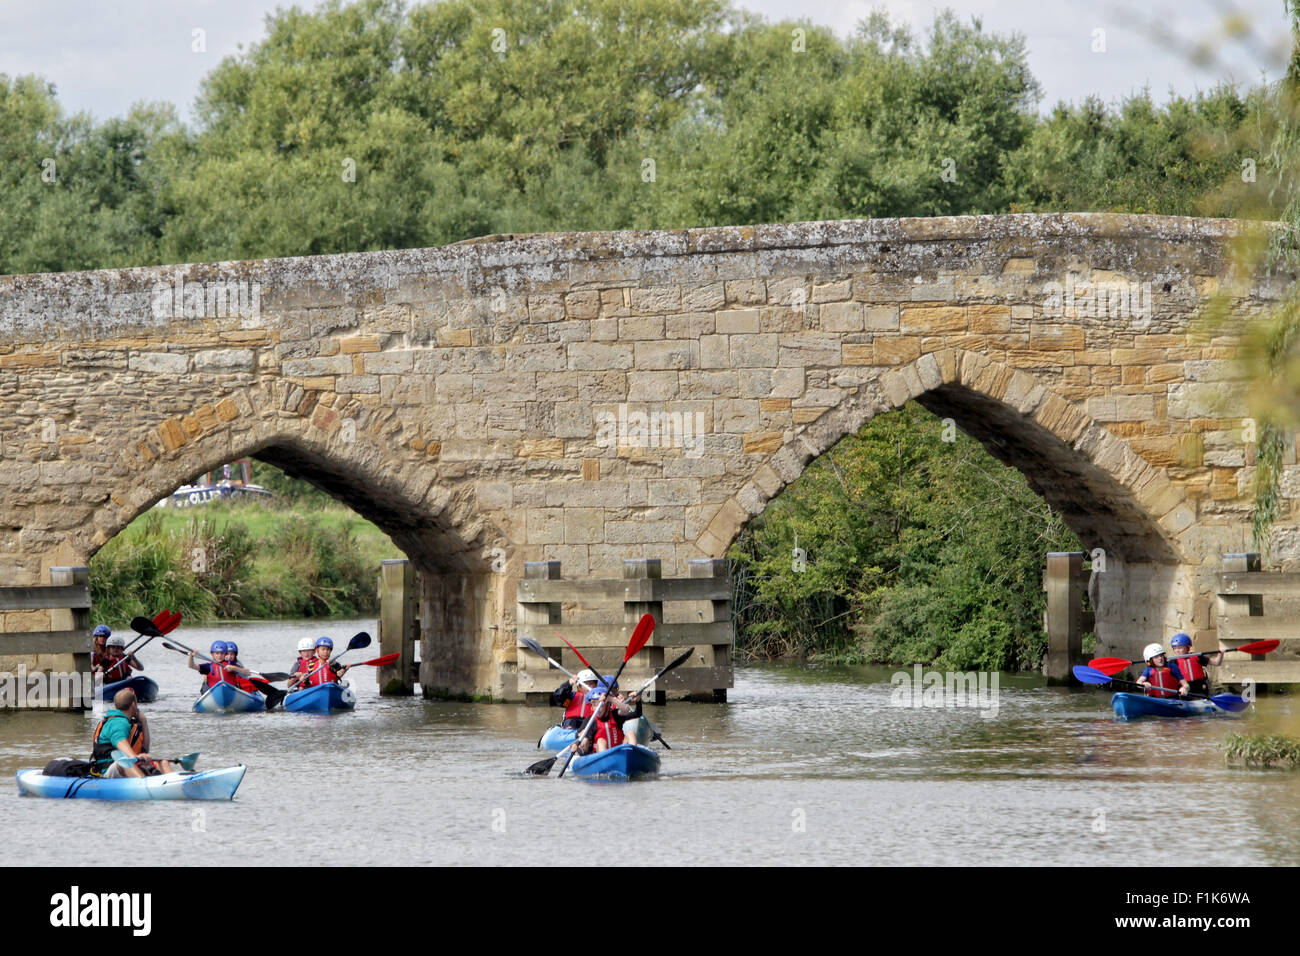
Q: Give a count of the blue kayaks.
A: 7